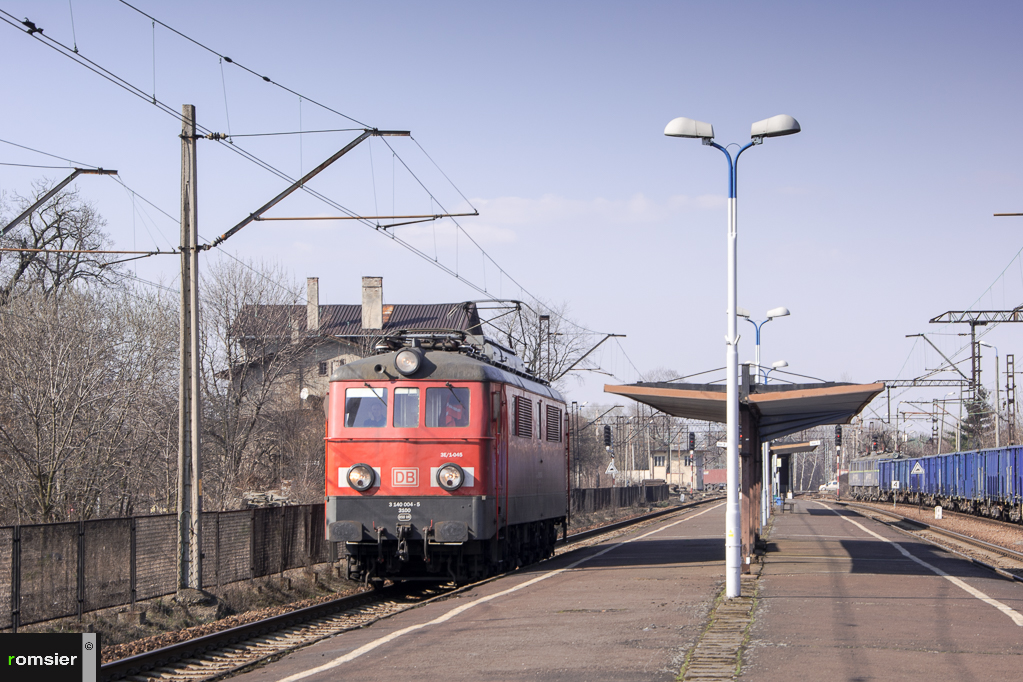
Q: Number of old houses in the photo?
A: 1